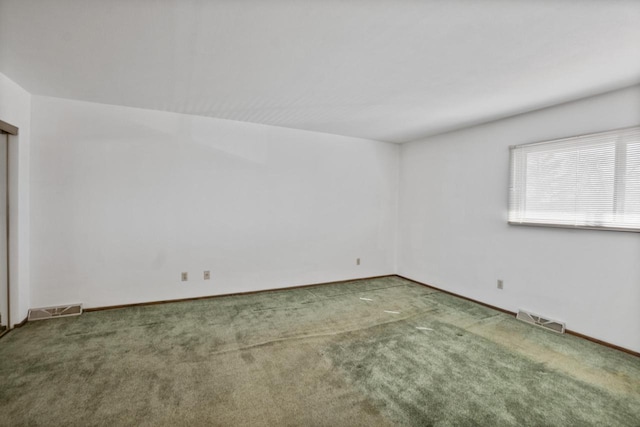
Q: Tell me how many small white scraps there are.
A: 3